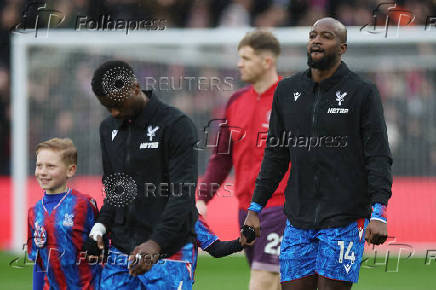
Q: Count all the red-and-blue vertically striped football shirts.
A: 1